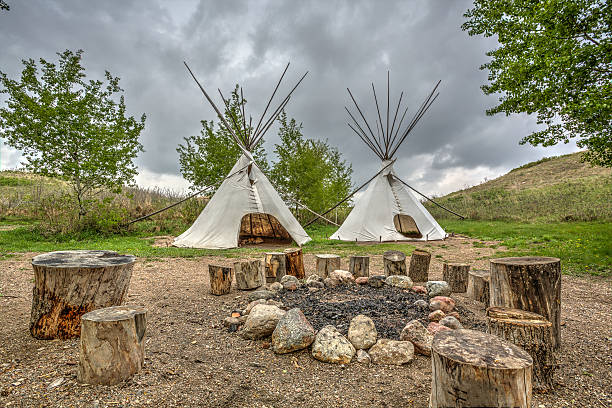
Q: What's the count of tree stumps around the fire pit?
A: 15